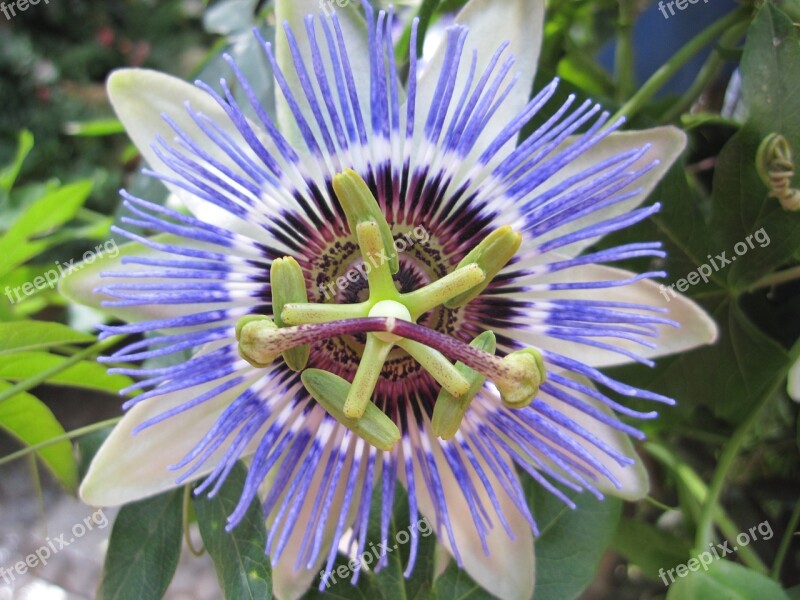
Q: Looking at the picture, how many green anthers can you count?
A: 5